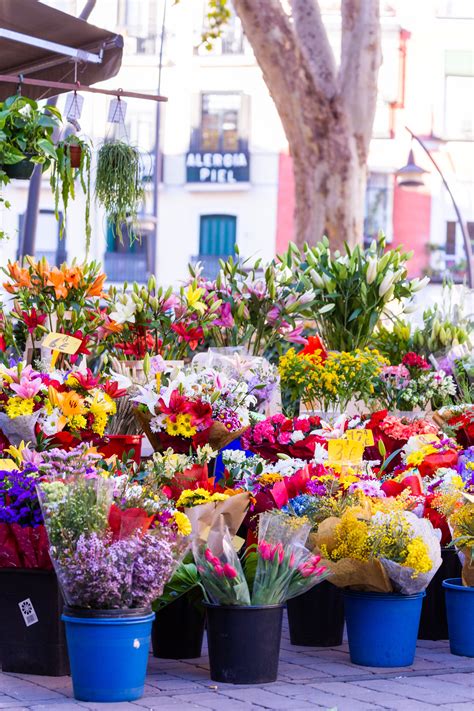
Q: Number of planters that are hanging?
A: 3